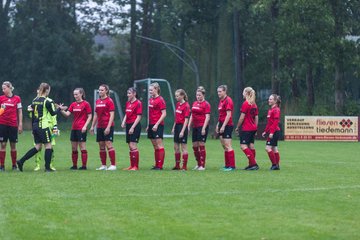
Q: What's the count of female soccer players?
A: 12